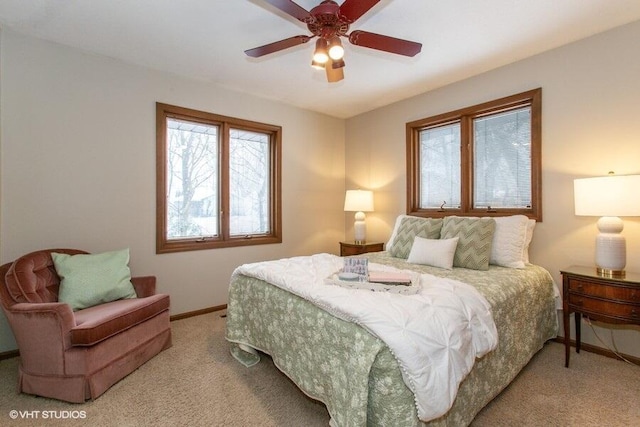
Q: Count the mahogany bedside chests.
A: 2